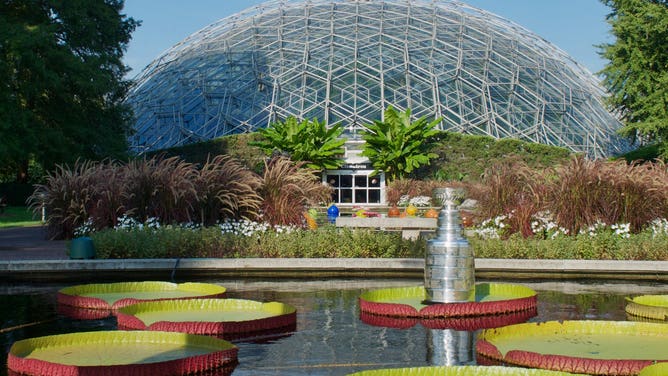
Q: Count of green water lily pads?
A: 8